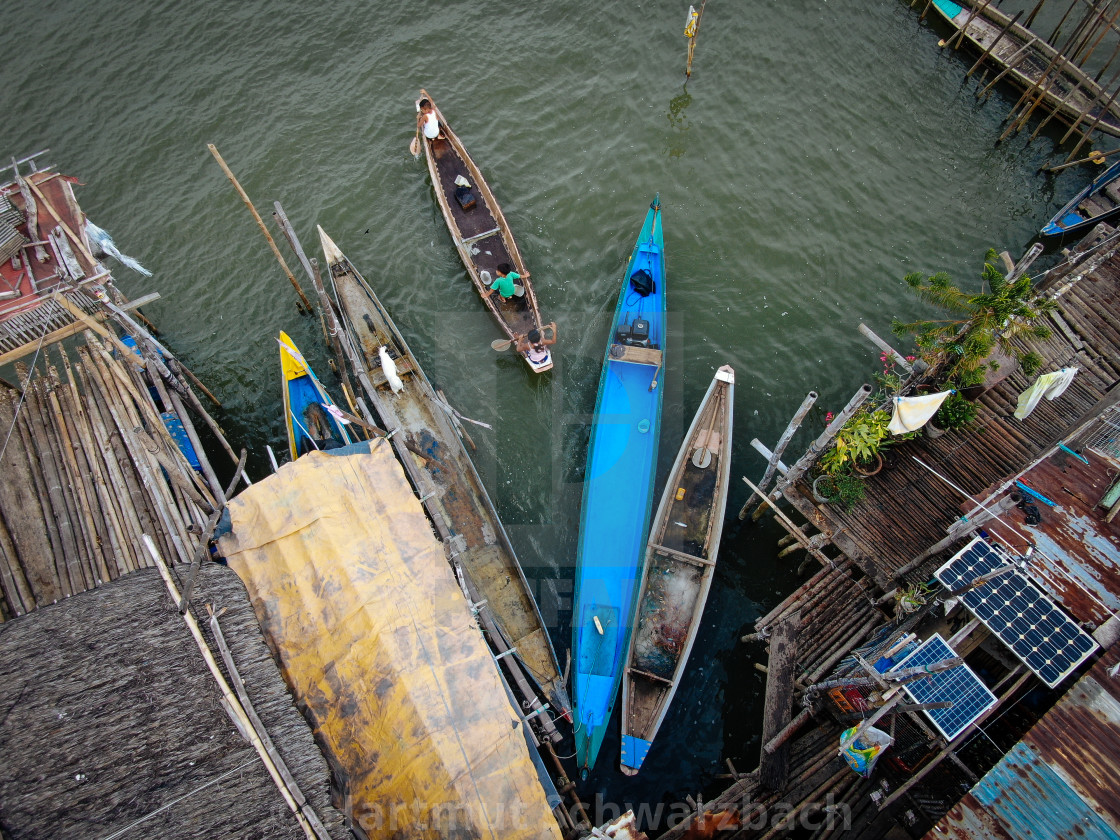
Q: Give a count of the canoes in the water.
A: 7